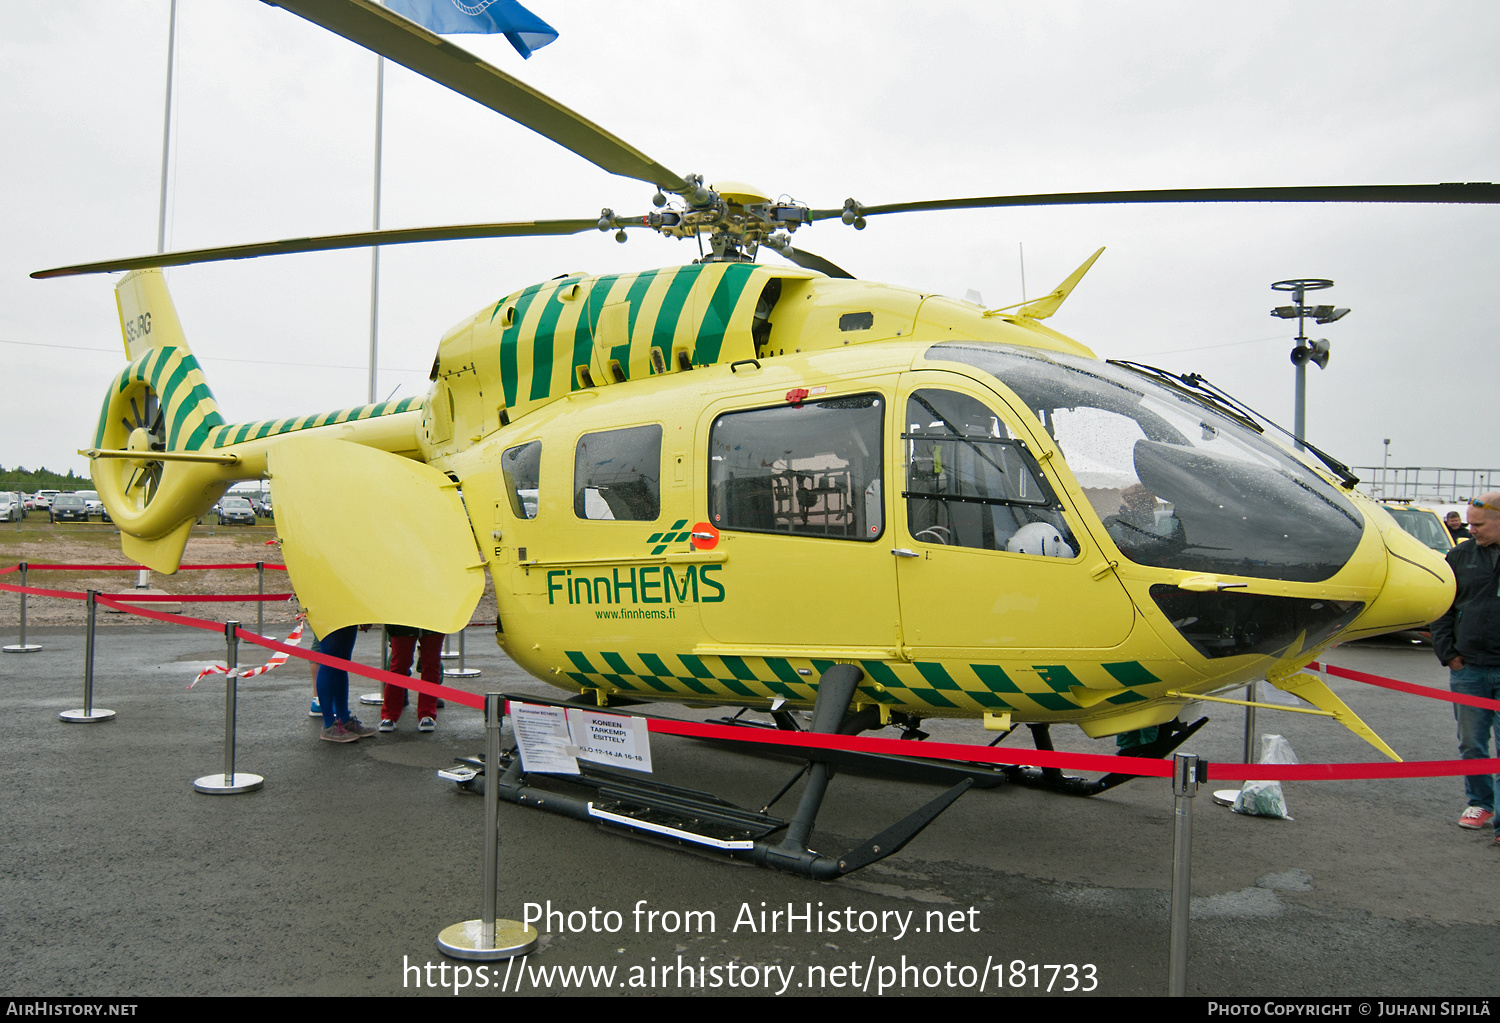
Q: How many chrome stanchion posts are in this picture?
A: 10